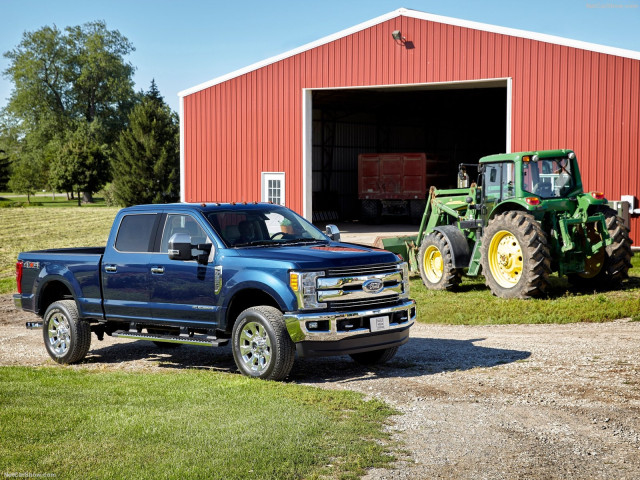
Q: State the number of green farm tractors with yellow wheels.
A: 1